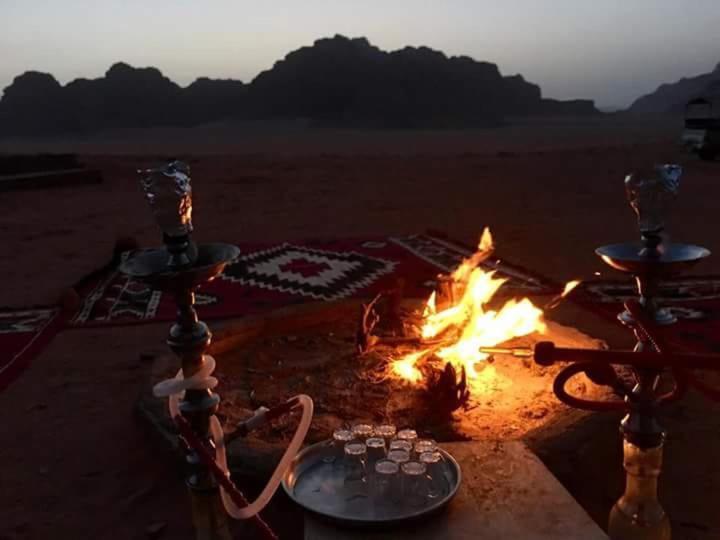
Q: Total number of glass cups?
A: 12